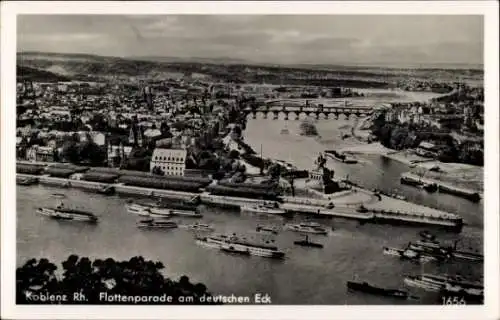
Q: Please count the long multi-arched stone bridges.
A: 1